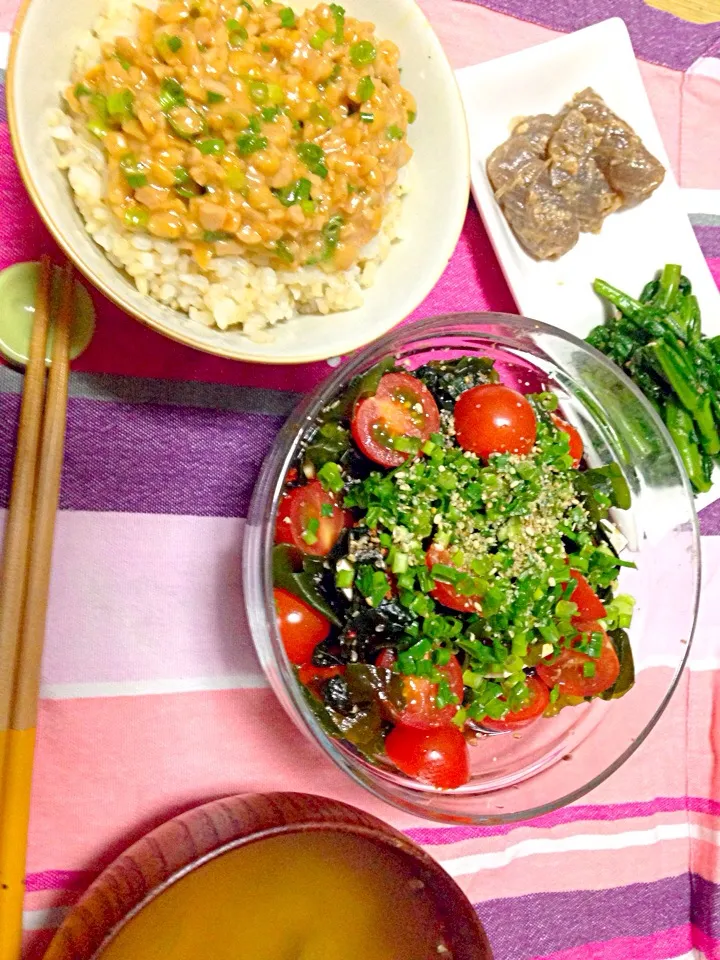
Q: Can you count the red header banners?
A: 0